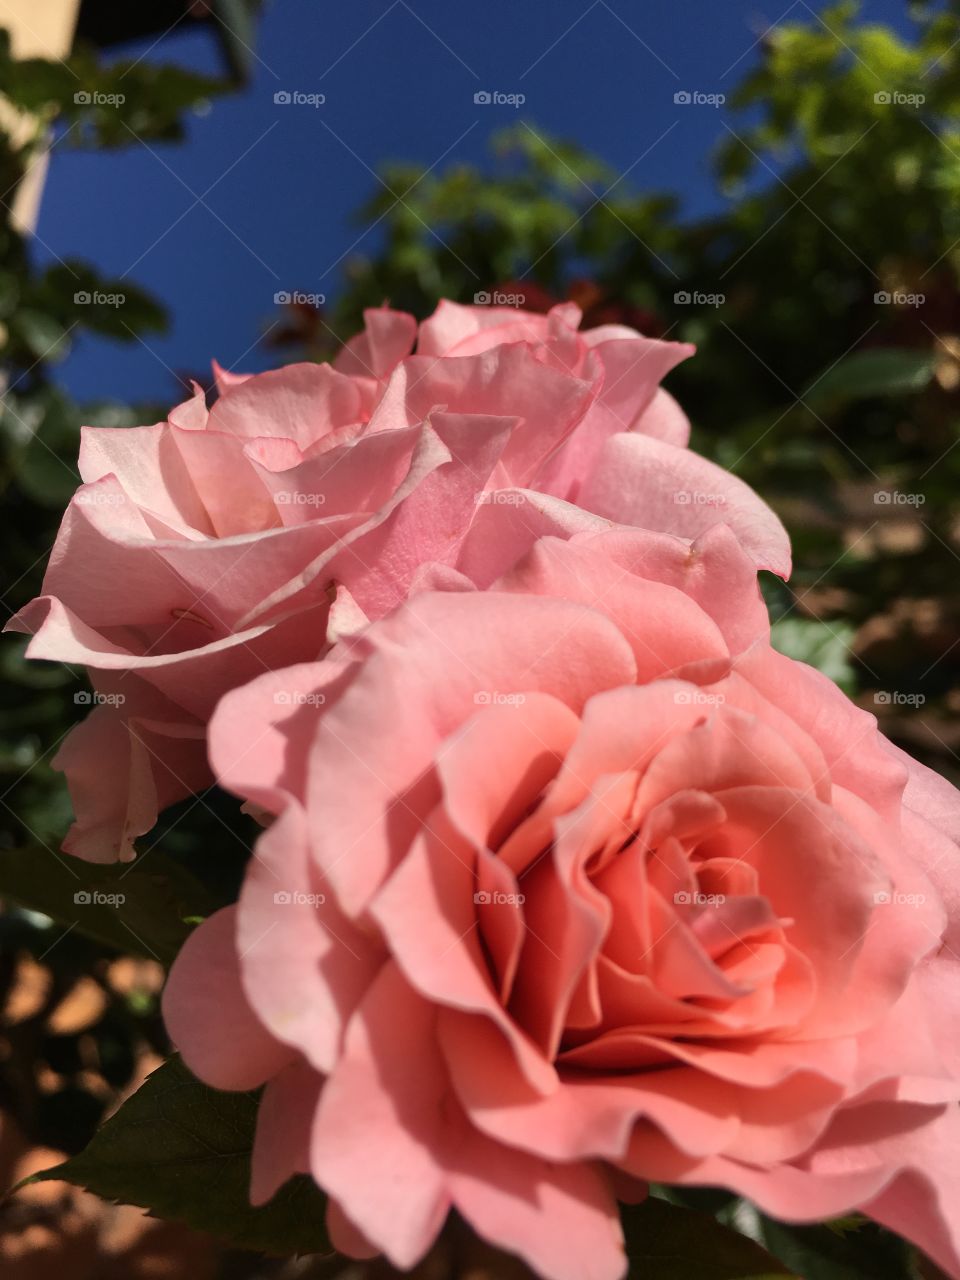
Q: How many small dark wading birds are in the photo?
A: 0